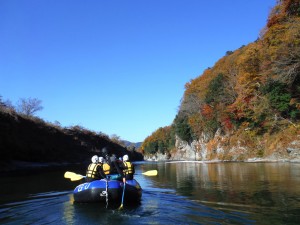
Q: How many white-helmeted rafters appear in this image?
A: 3